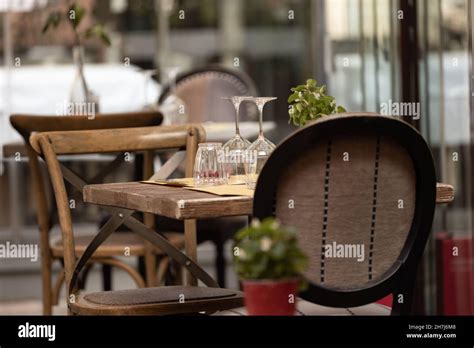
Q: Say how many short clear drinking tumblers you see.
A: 1